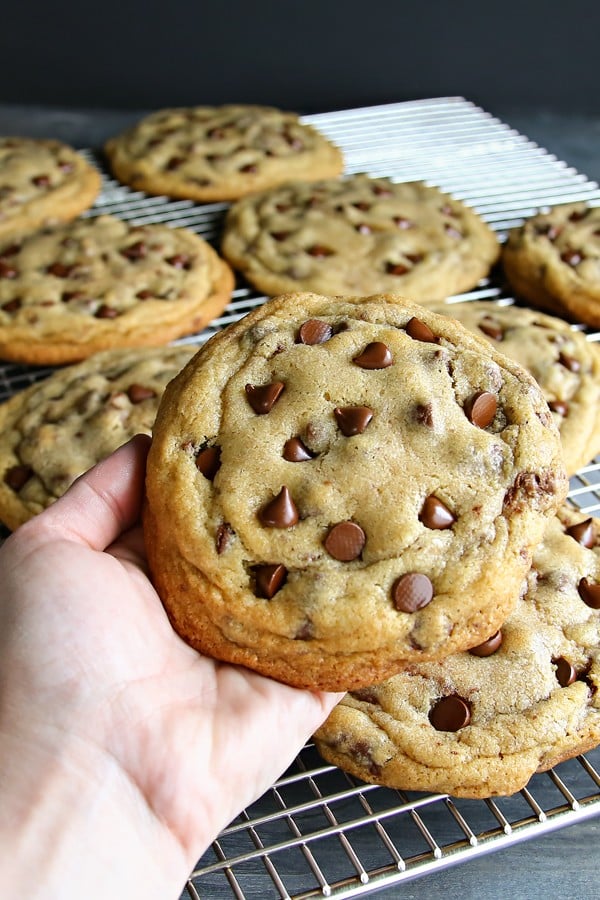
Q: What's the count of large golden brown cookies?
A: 9